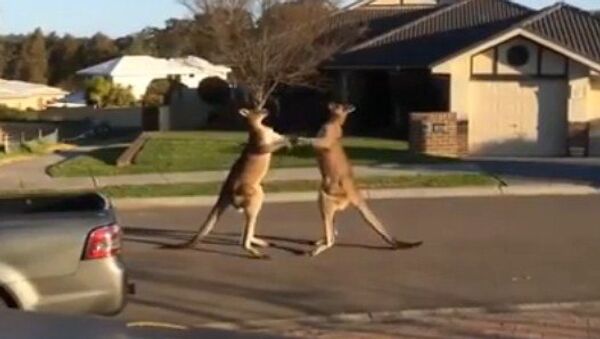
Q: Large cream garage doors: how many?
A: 1